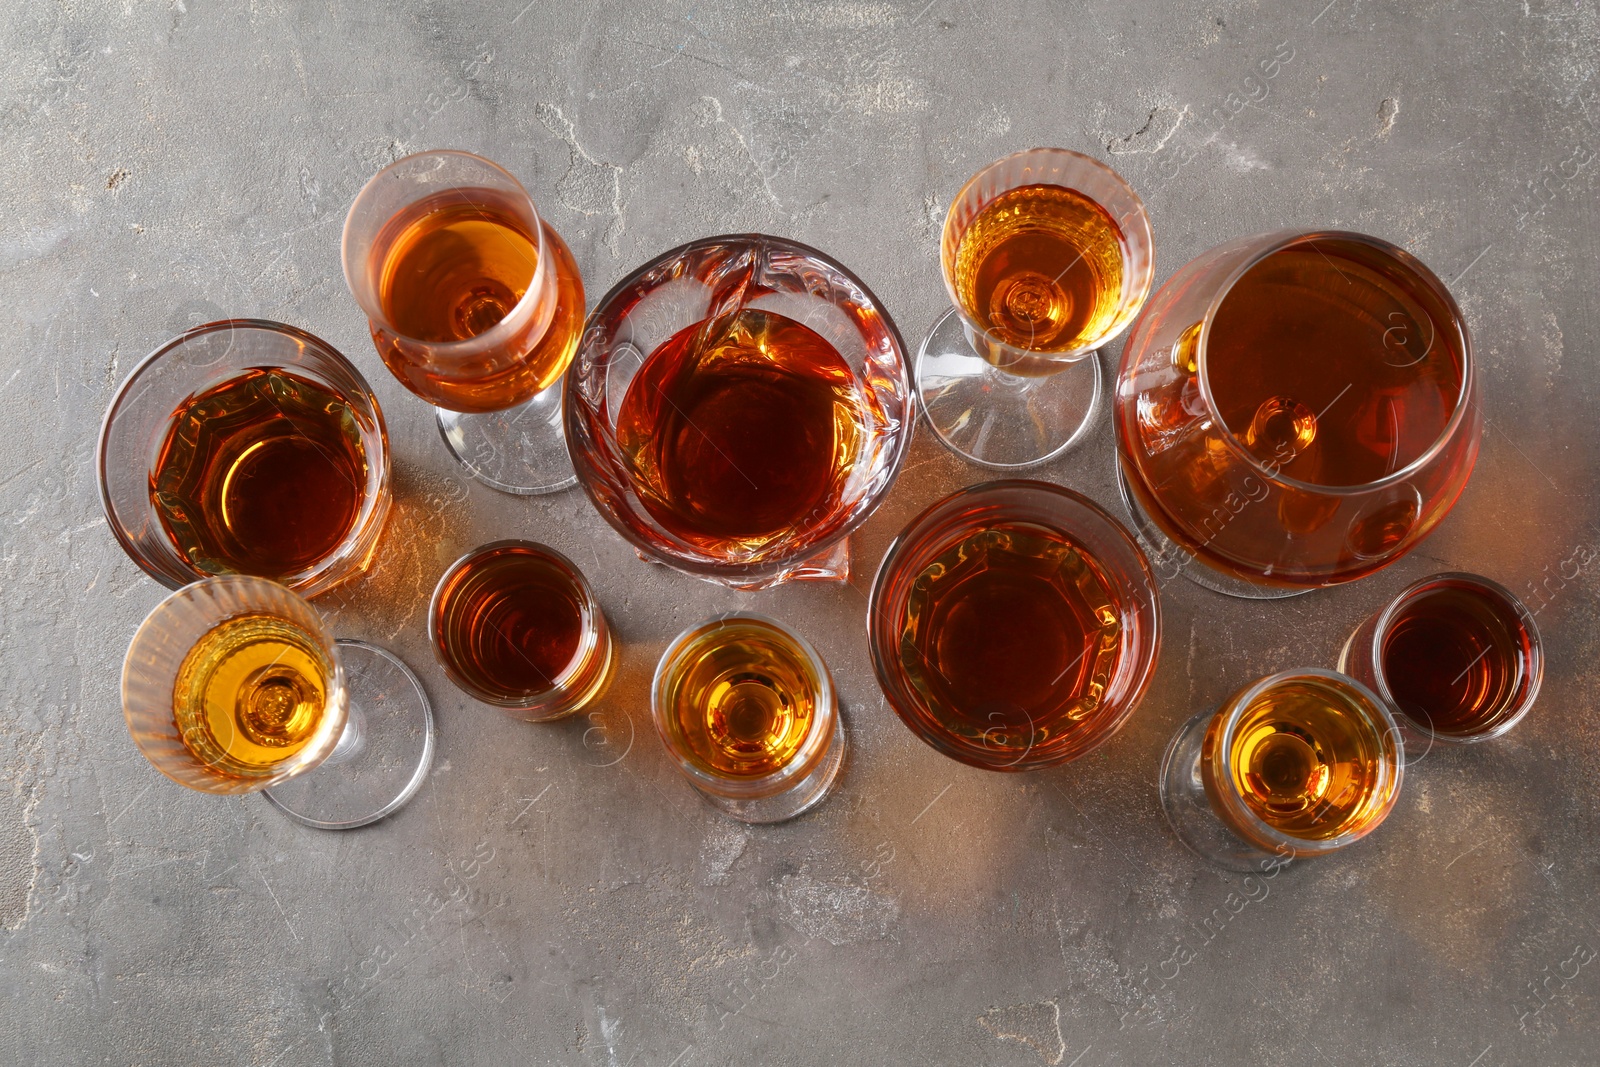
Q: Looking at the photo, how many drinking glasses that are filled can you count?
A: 11